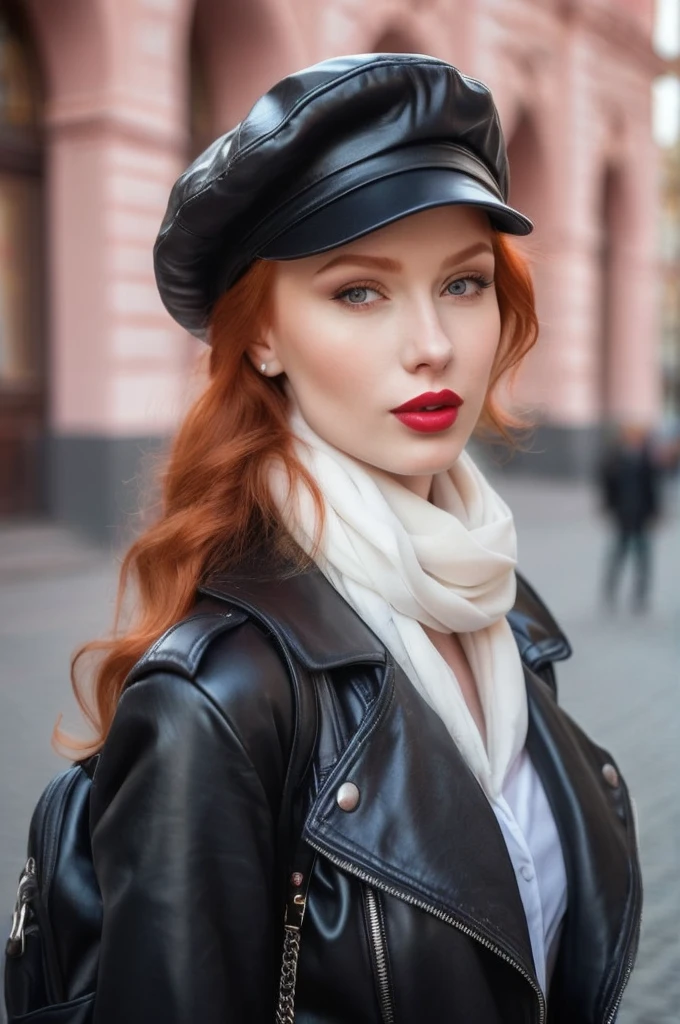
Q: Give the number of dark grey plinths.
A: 2